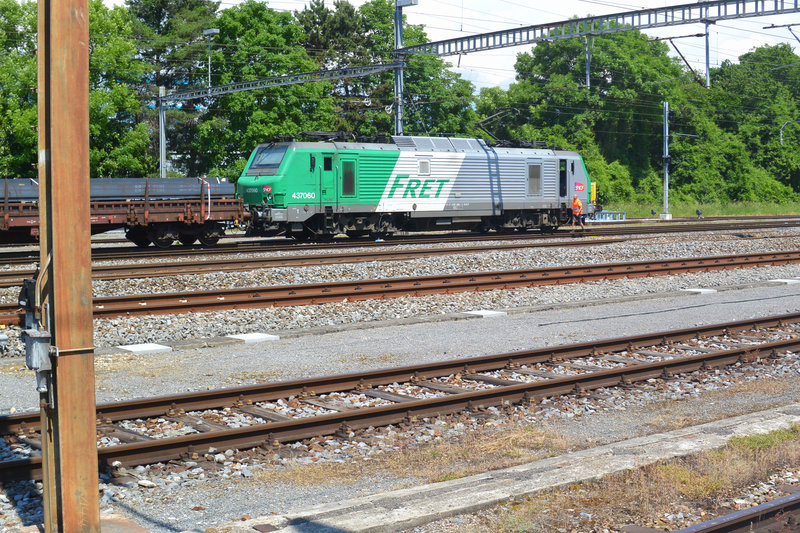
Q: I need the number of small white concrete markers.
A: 5